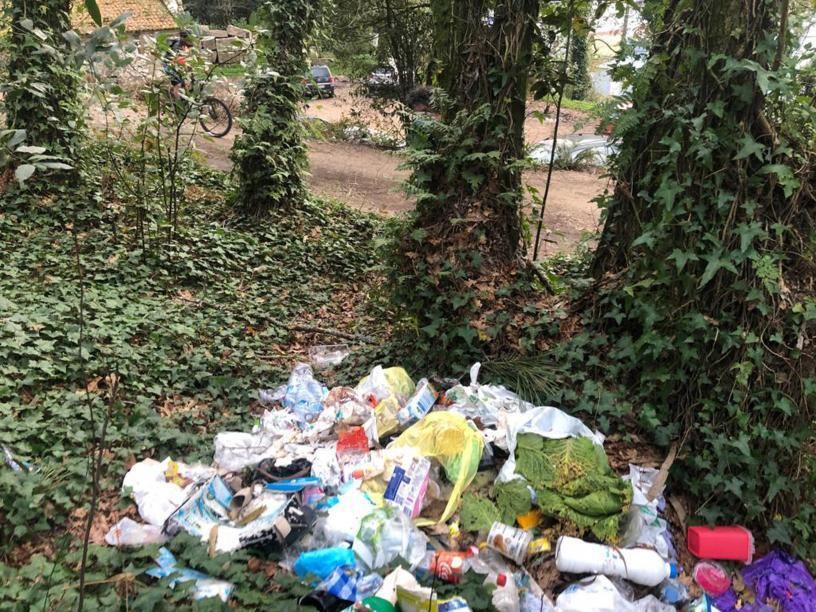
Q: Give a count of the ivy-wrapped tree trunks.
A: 4